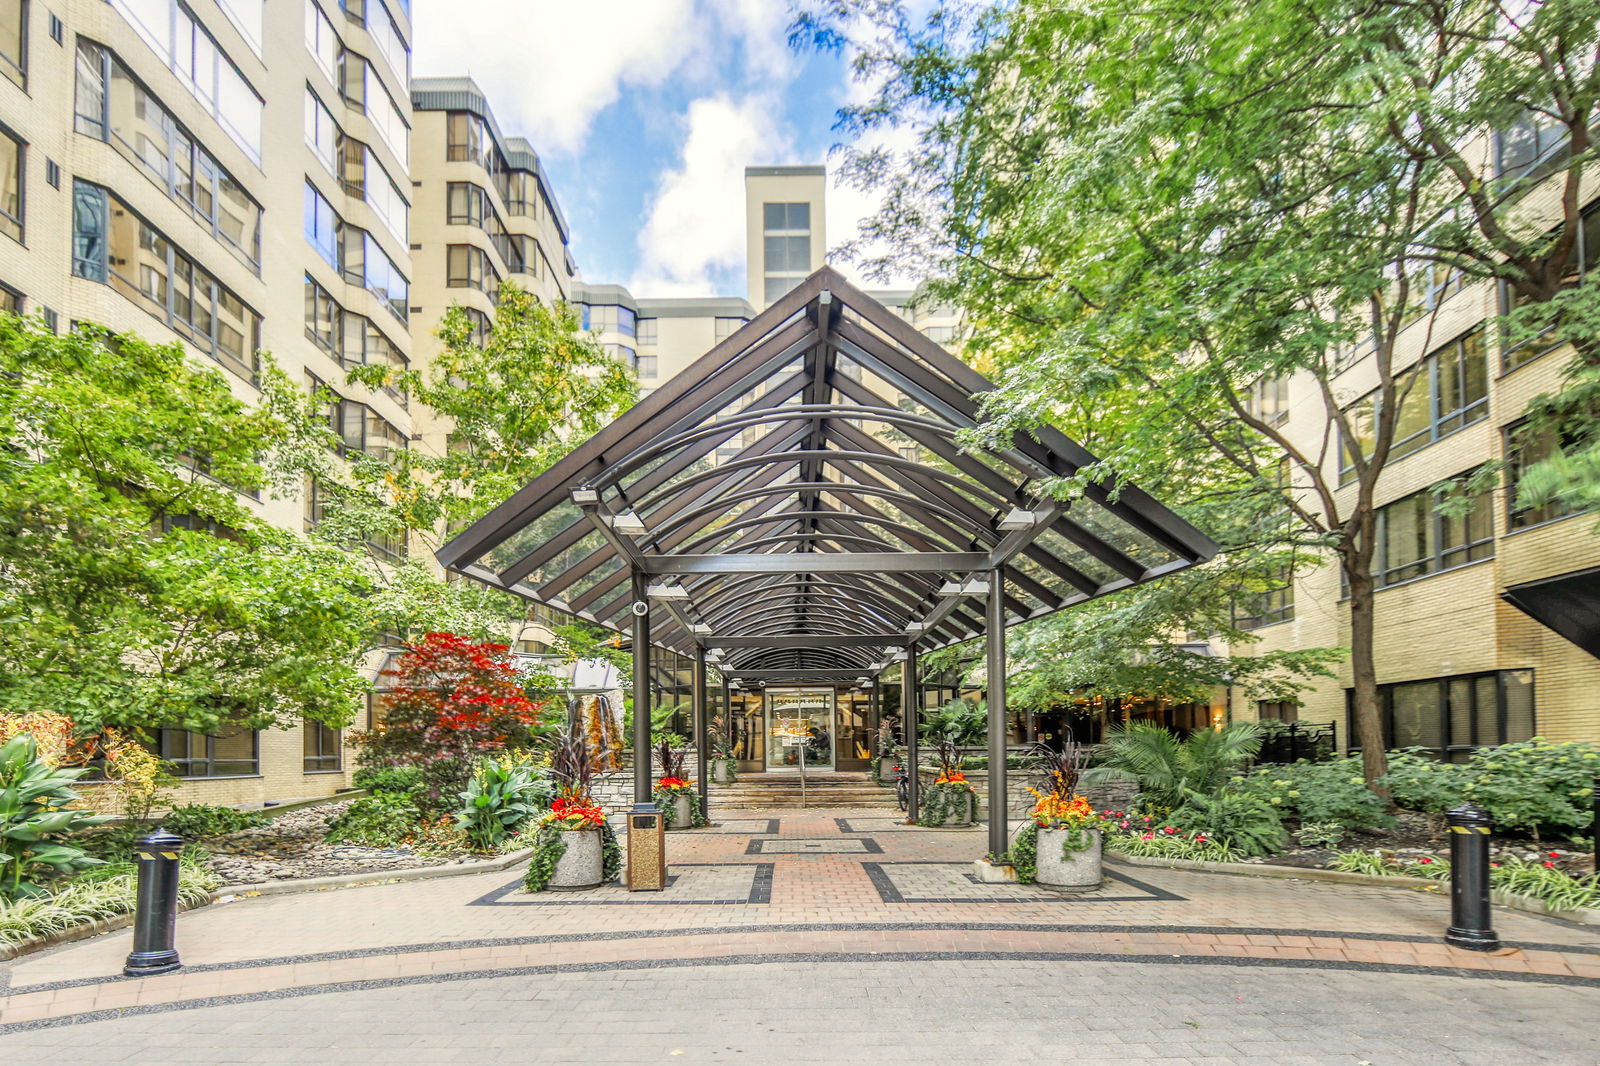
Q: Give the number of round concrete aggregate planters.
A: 6